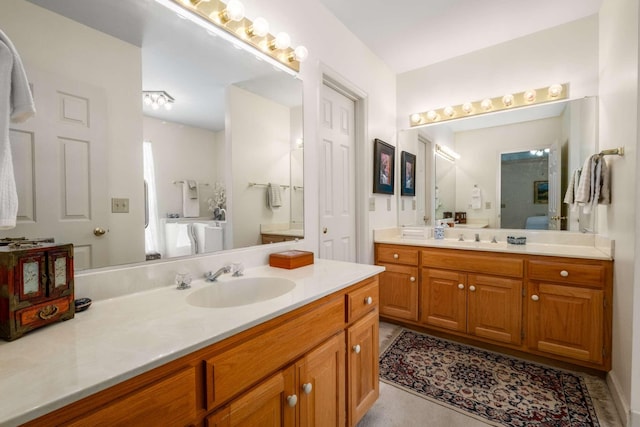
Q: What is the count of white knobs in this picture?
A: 10